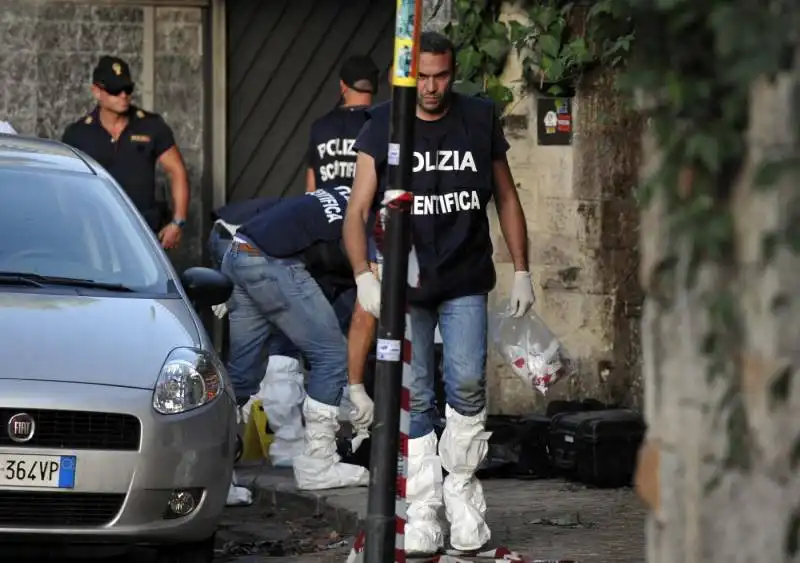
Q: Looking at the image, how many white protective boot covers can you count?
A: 5